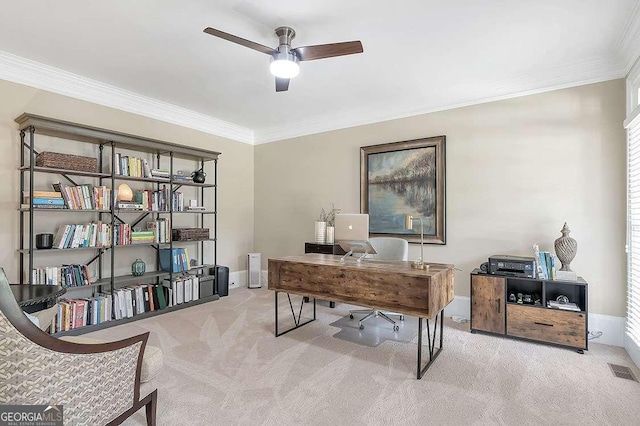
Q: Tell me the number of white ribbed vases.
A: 2